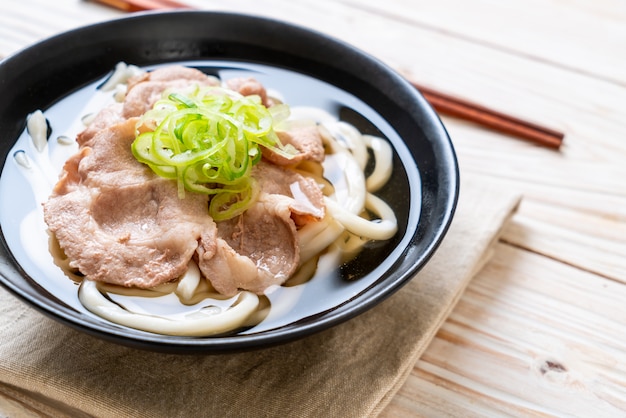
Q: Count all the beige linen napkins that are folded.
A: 1